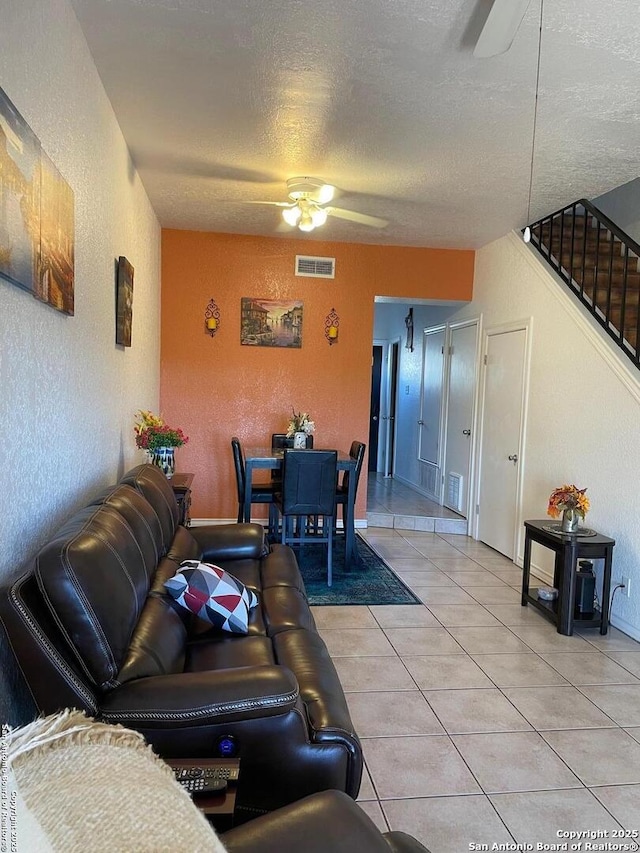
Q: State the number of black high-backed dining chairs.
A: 4